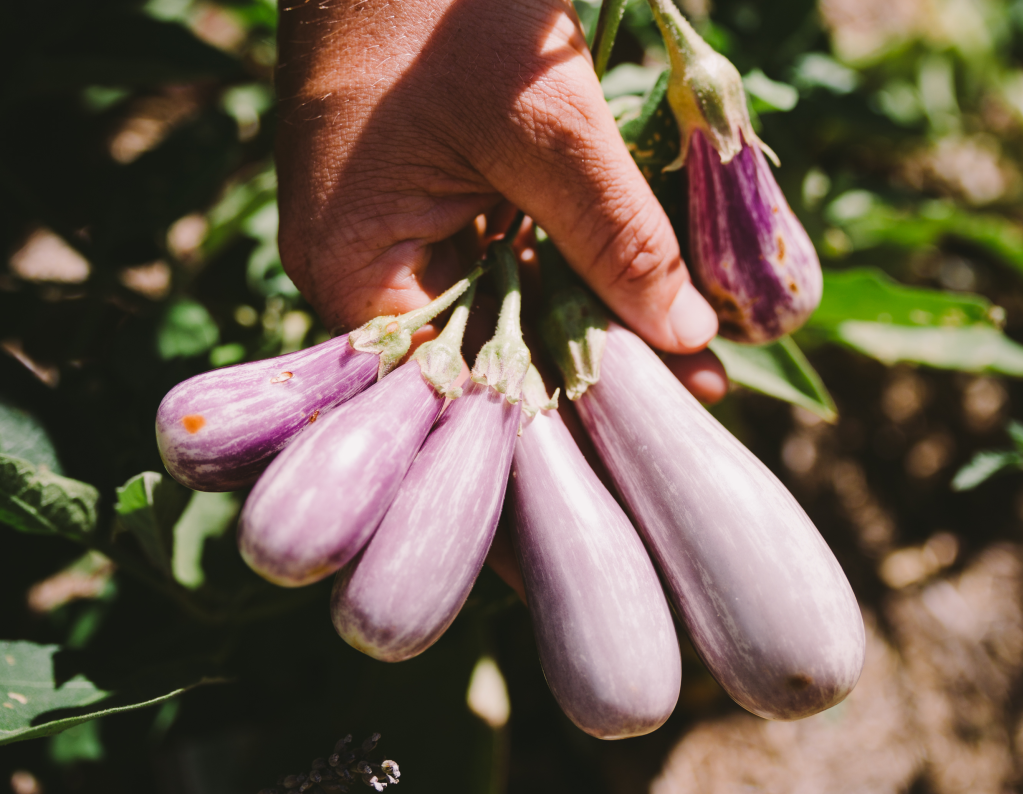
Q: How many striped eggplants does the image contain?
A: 6